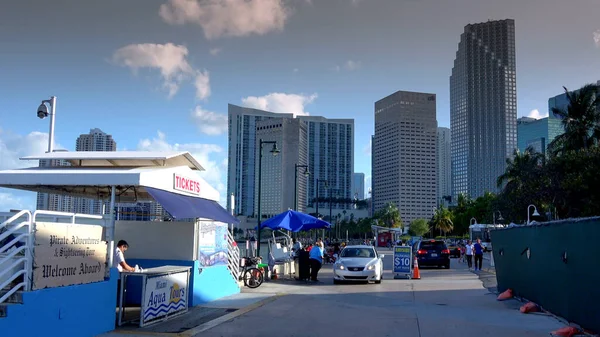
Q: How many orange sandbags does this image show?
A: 3